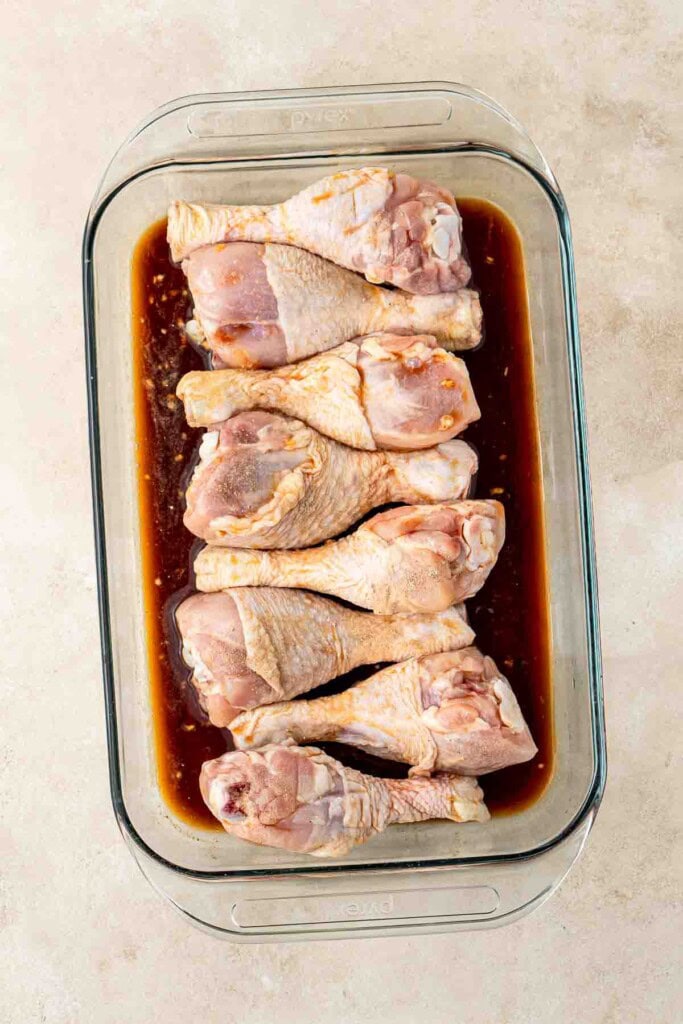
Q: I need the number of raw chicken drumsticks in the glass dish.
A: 8